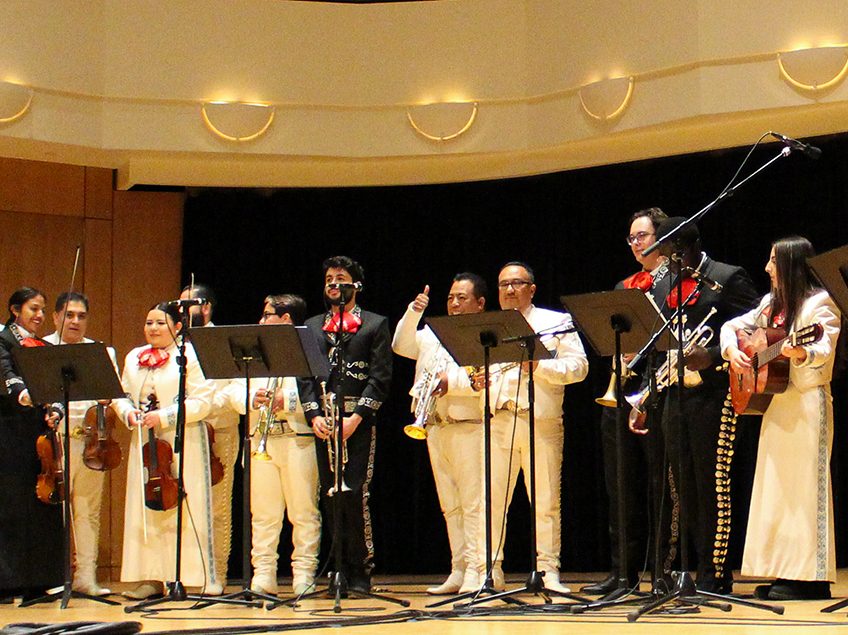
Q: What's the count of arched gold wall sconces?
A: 5